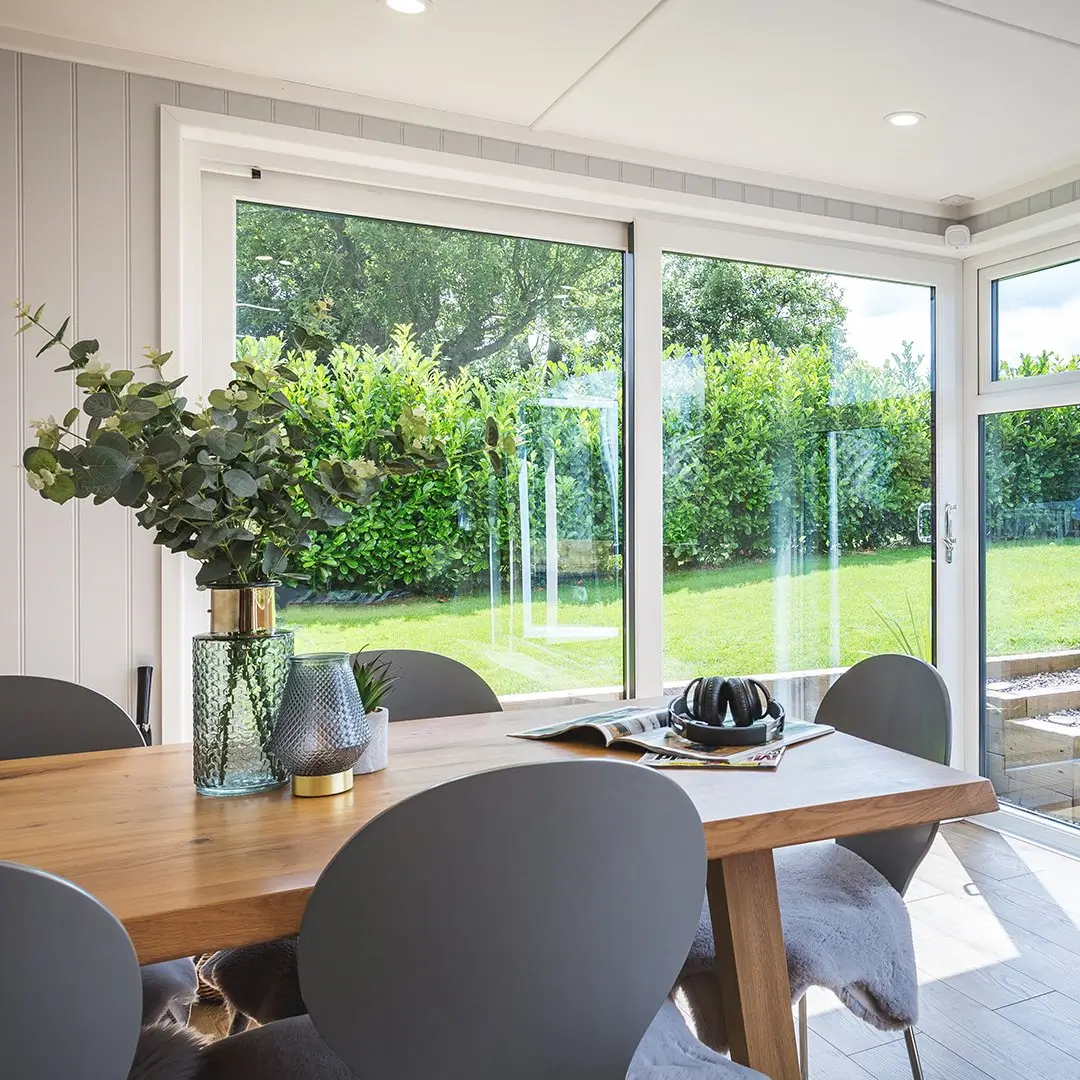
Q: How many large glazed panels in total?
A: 3